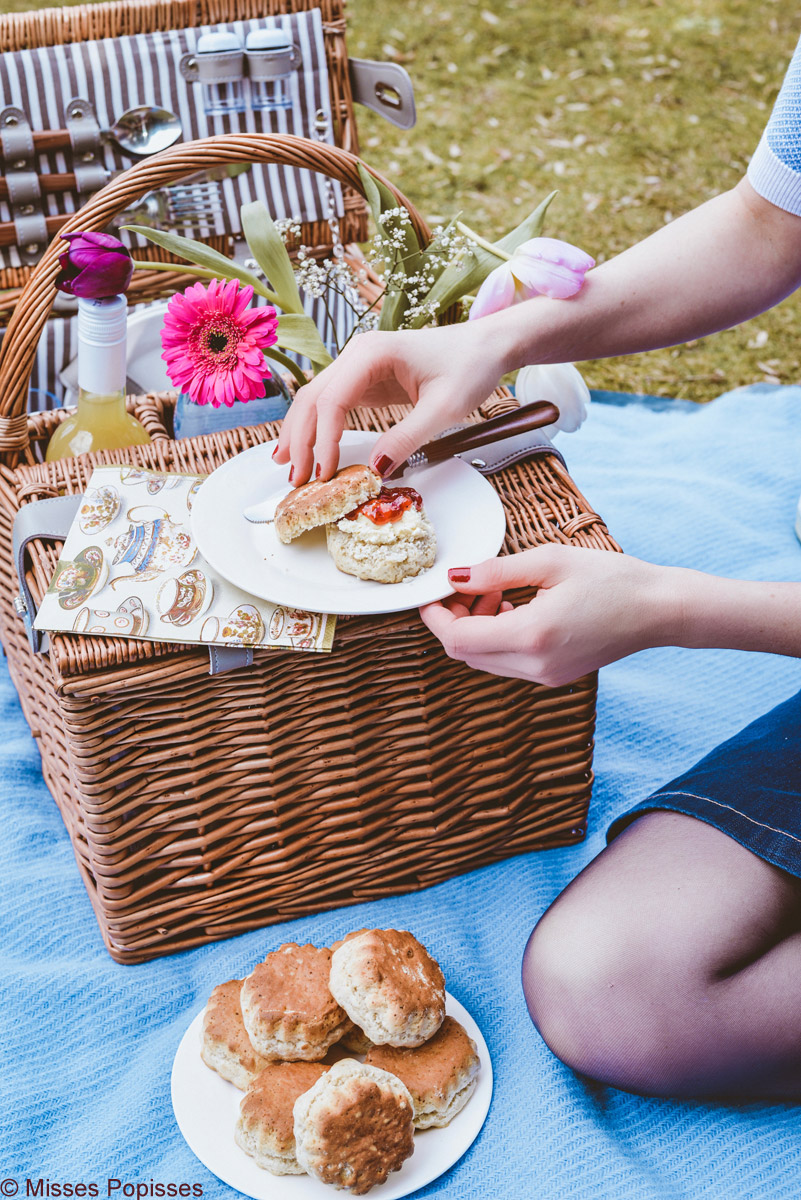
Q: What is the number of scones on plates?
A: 8